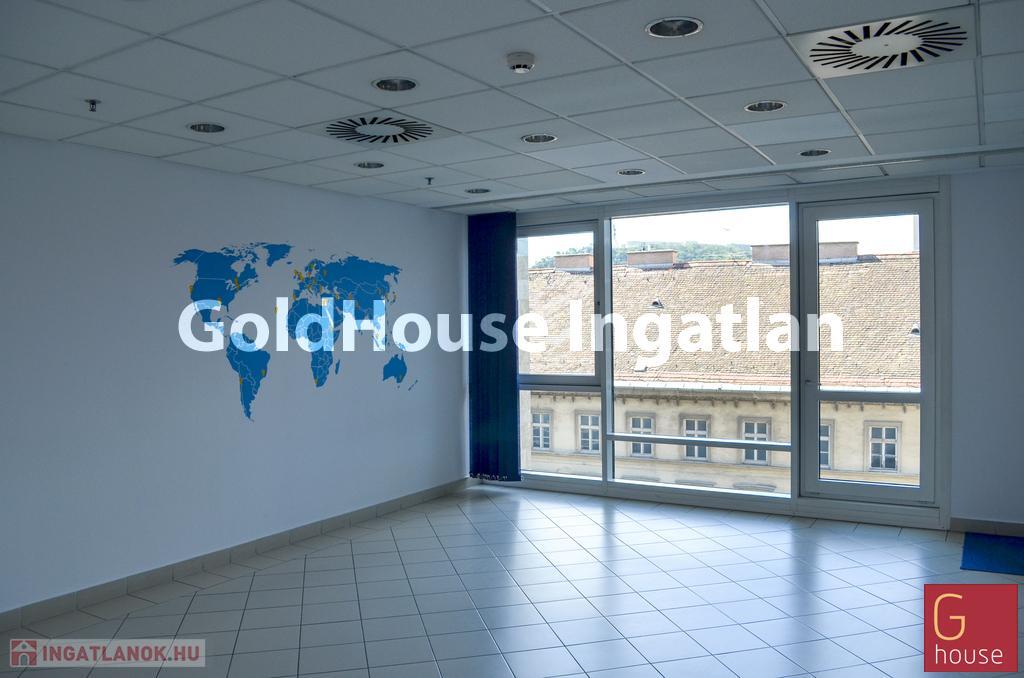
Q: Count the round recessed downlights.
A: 9